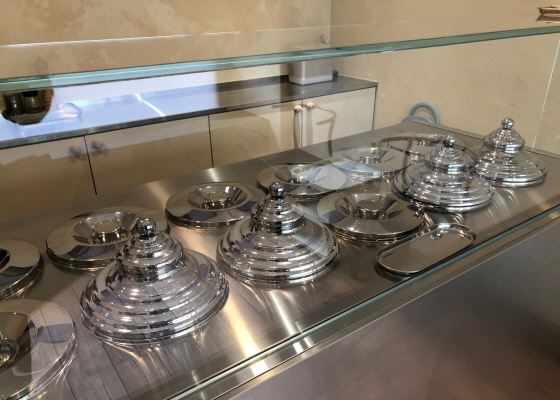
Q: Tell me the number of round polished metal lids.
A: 12